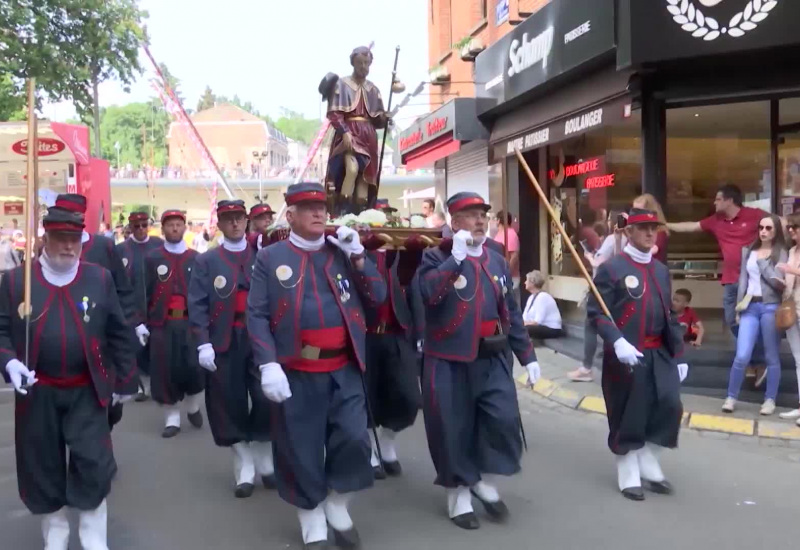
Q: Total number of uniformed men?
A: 10